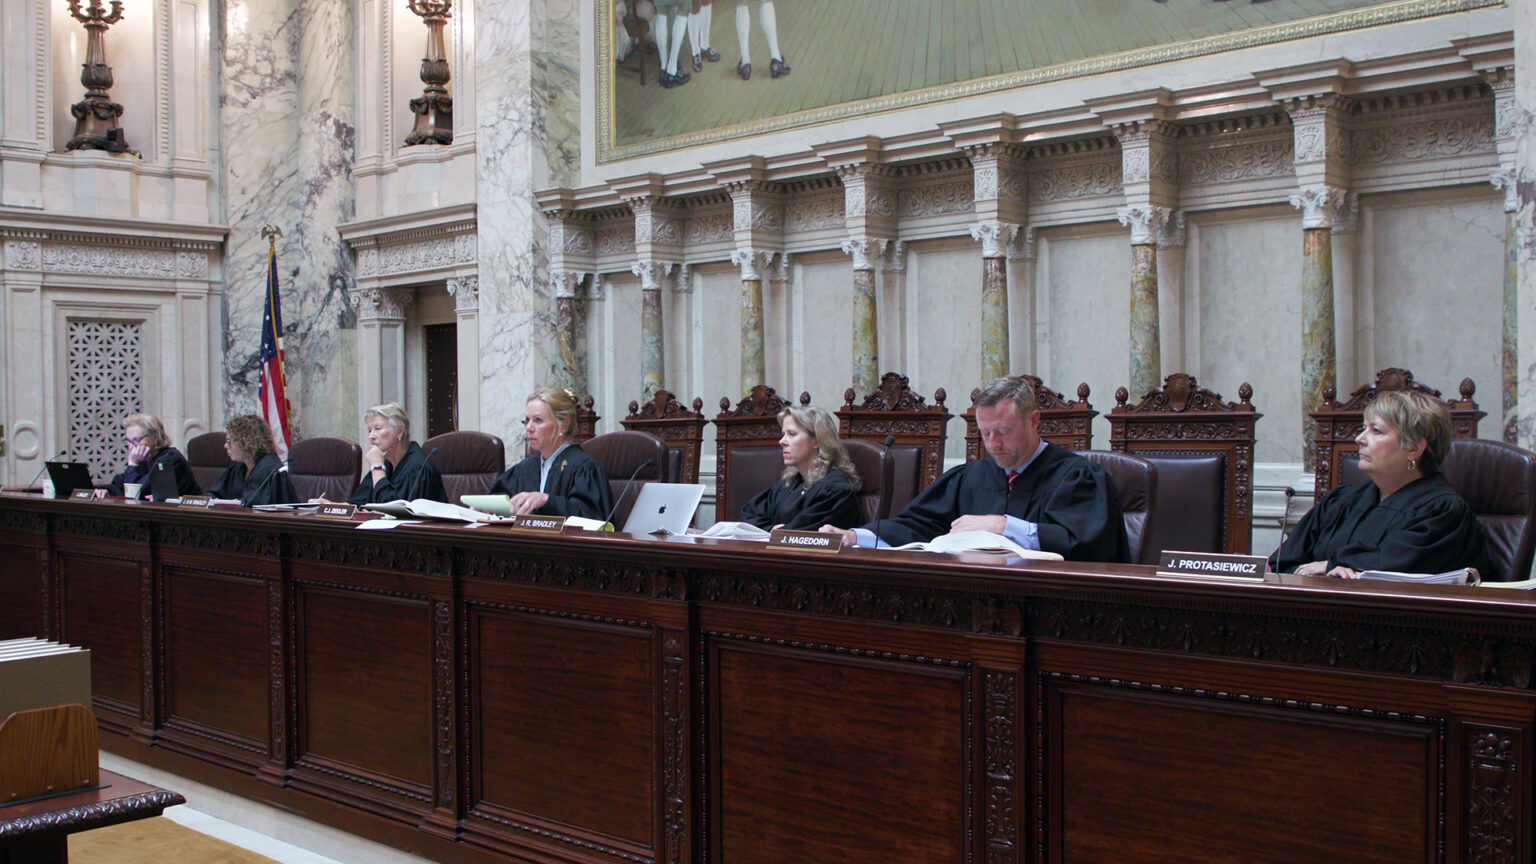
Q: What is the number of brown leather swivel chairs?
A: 7